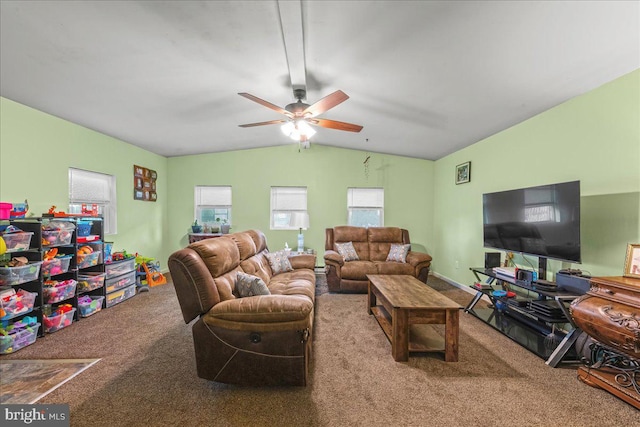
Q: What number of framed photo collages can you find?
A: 1